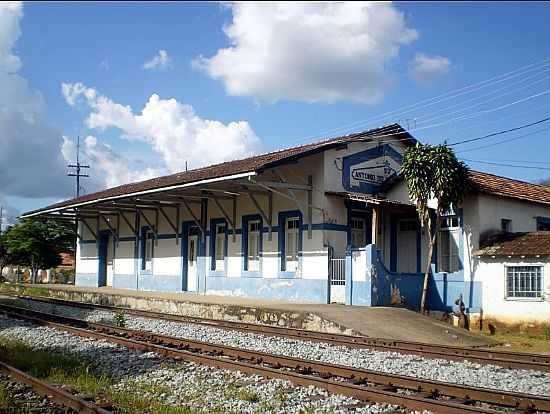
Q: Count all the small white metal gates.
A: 1